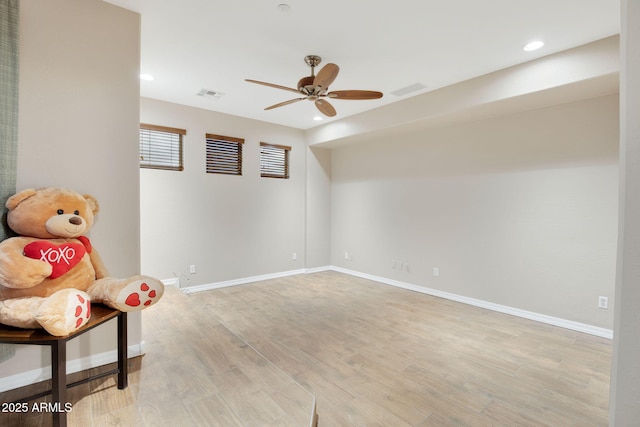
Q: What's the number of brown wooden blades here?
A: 5